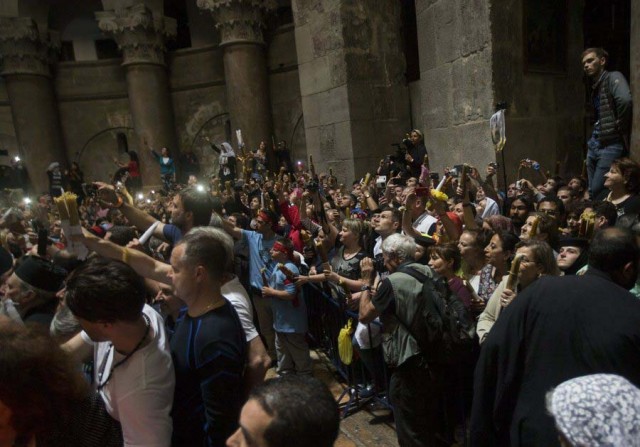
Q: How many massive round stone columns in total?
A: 3